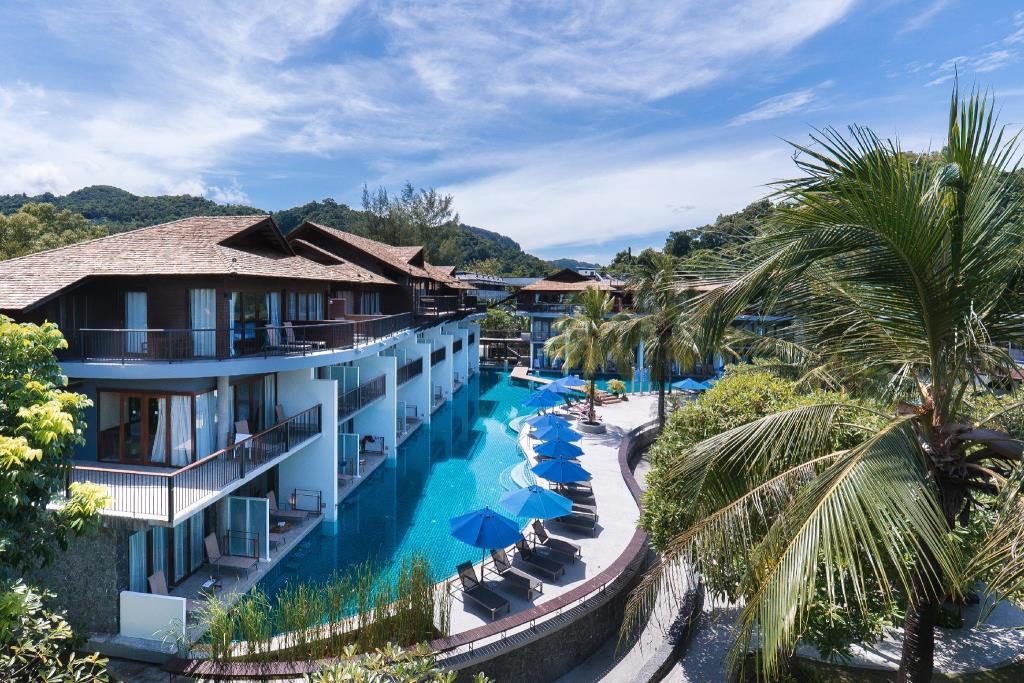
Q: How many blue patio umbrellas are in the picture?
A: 11